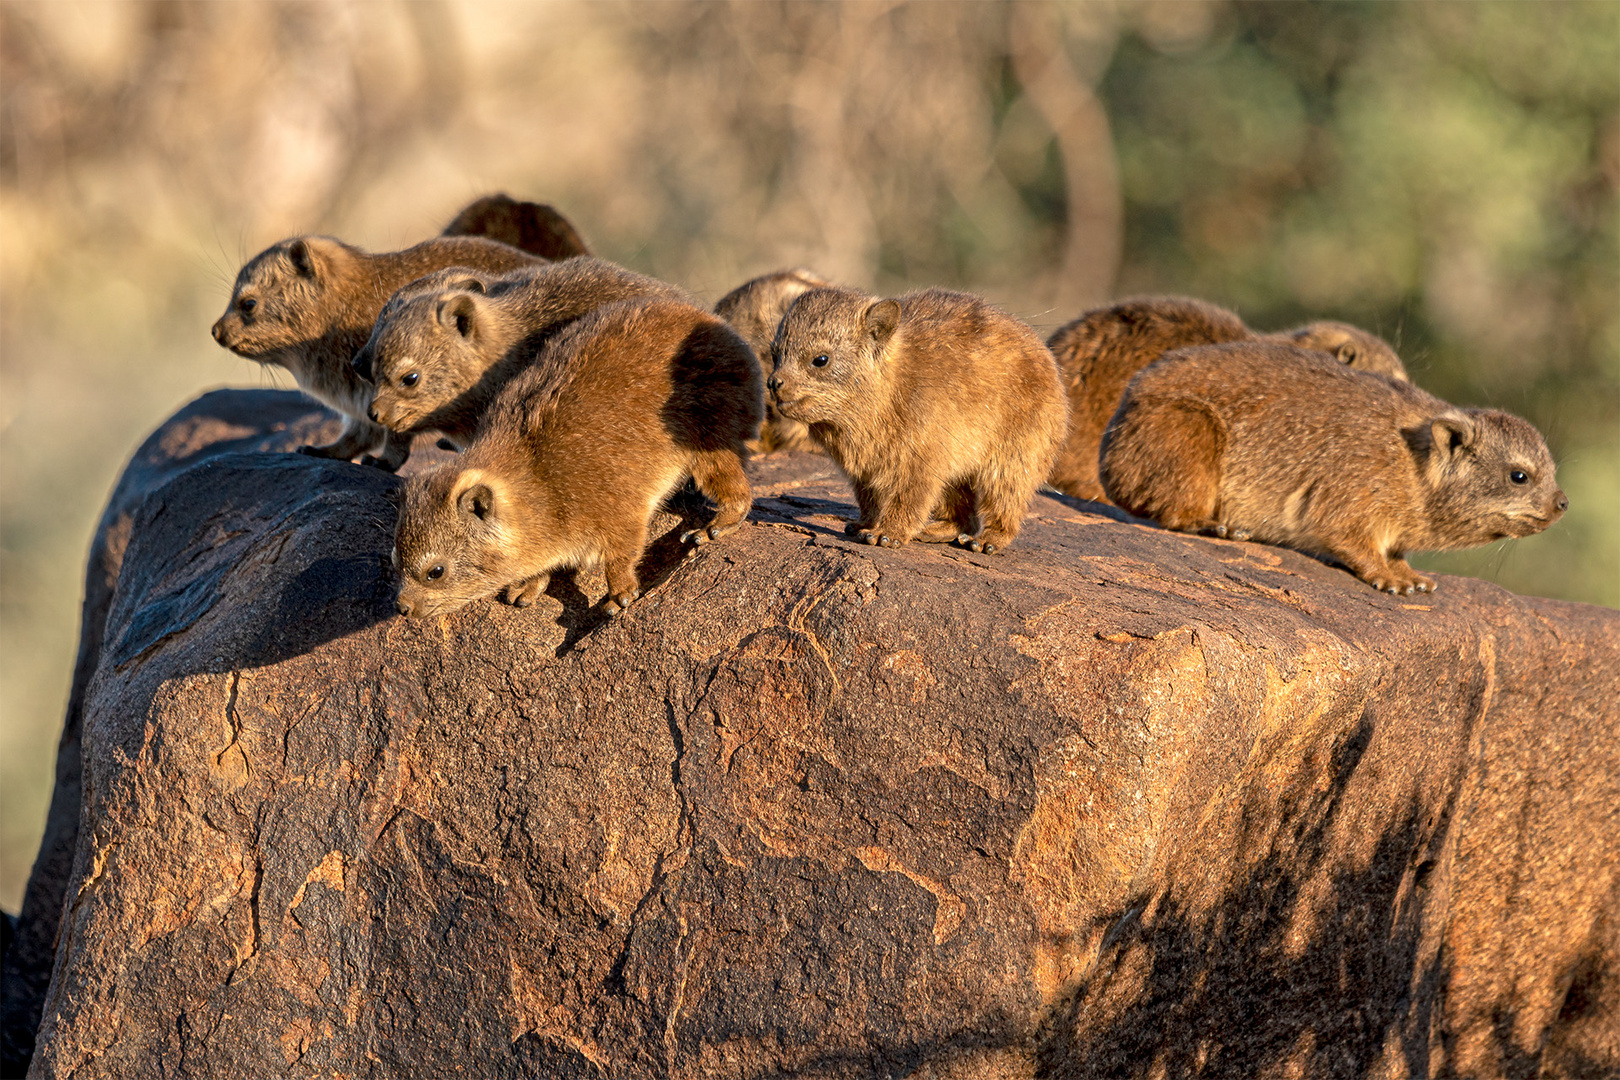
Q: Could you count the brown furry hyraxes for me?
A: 9